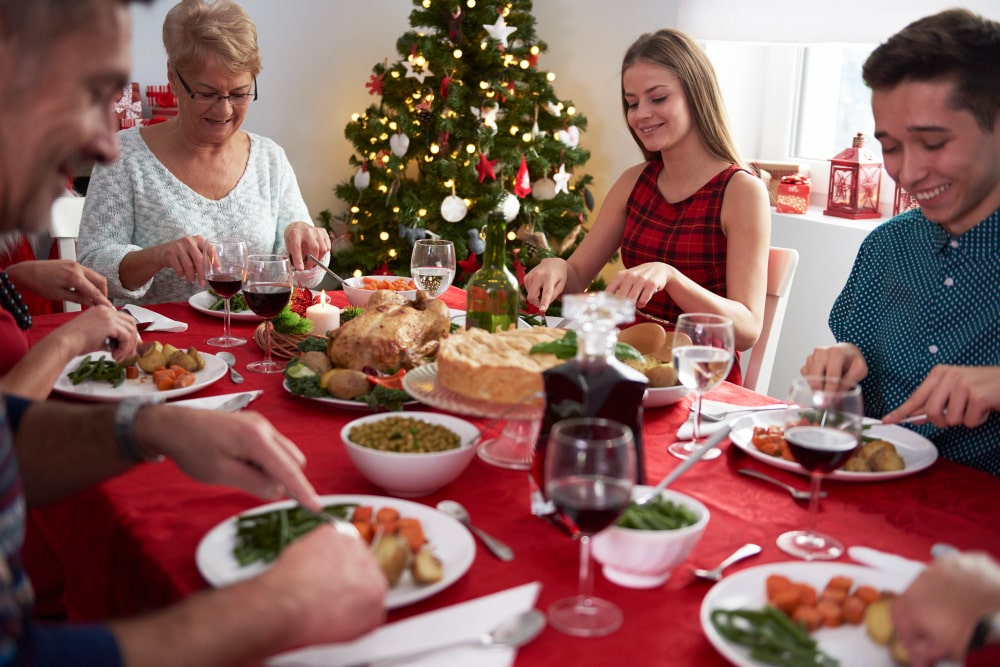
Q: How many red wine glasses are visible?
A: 4